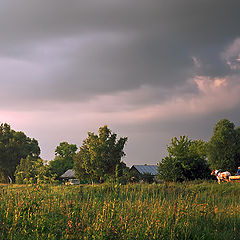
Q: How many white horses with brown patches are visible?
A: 1